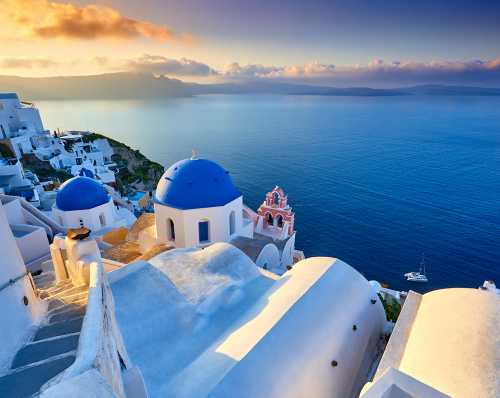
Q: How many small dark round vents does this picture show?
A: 3